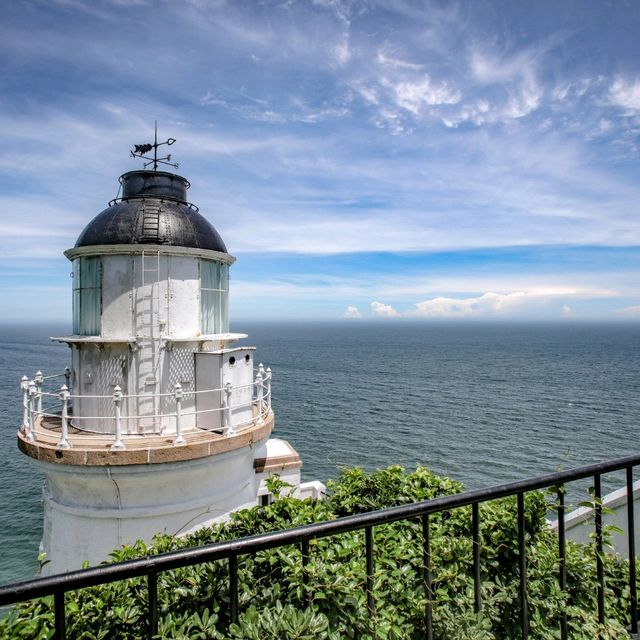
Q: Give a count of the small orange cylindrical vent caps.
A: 0